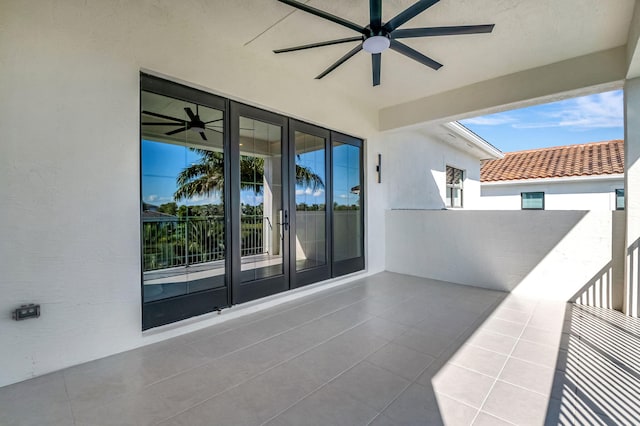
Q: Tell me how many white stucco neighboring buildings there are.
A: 1